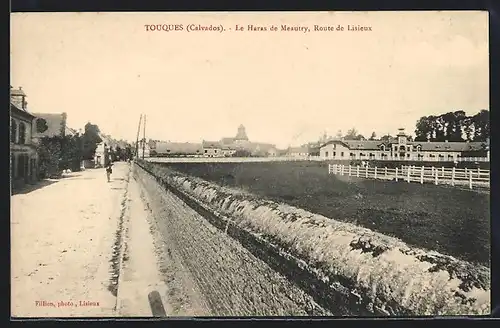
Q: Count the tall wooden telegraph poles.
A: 2